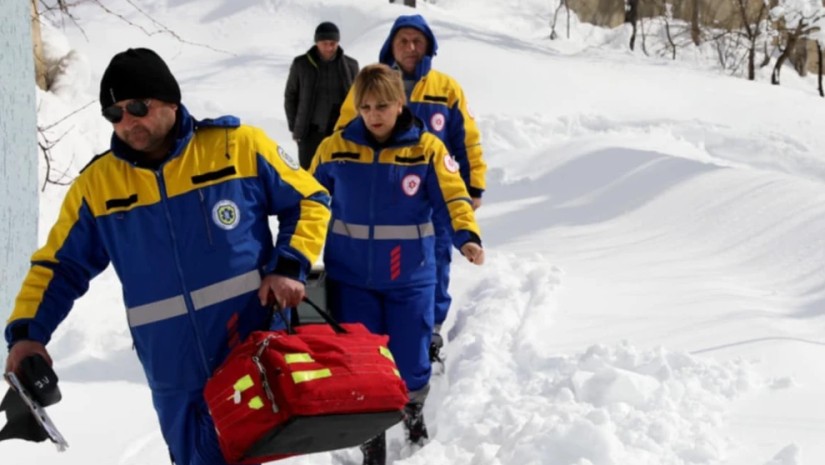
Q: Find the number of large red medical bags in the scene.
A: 1